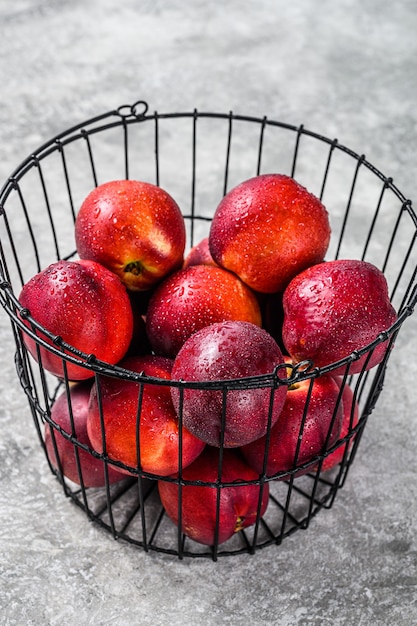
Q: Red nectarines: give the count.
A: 12